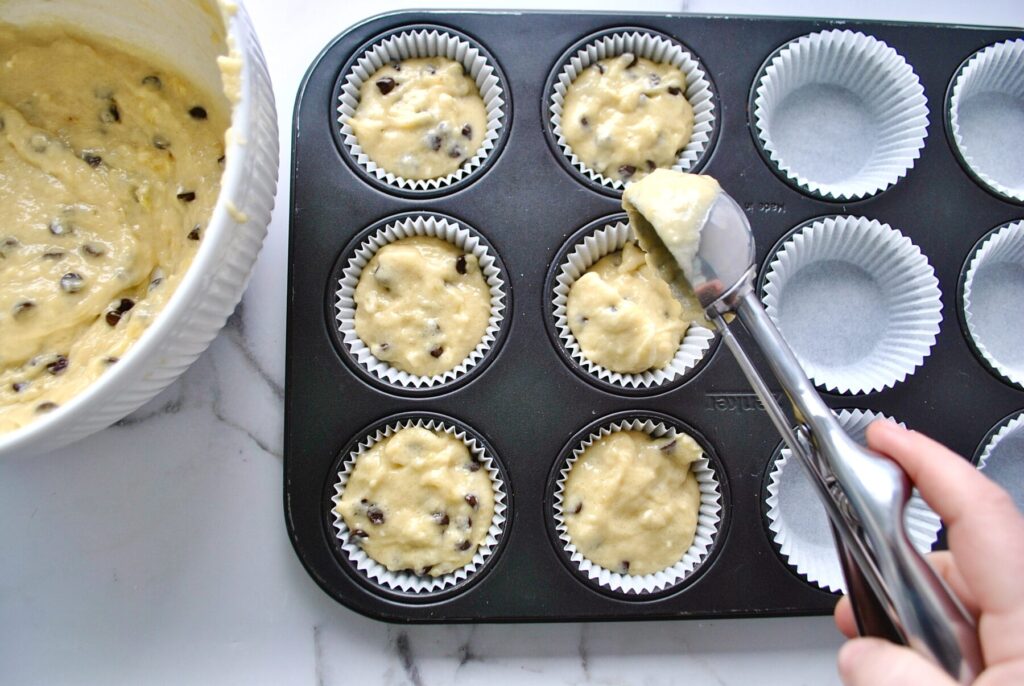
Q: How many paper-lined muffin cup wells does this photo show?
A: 12